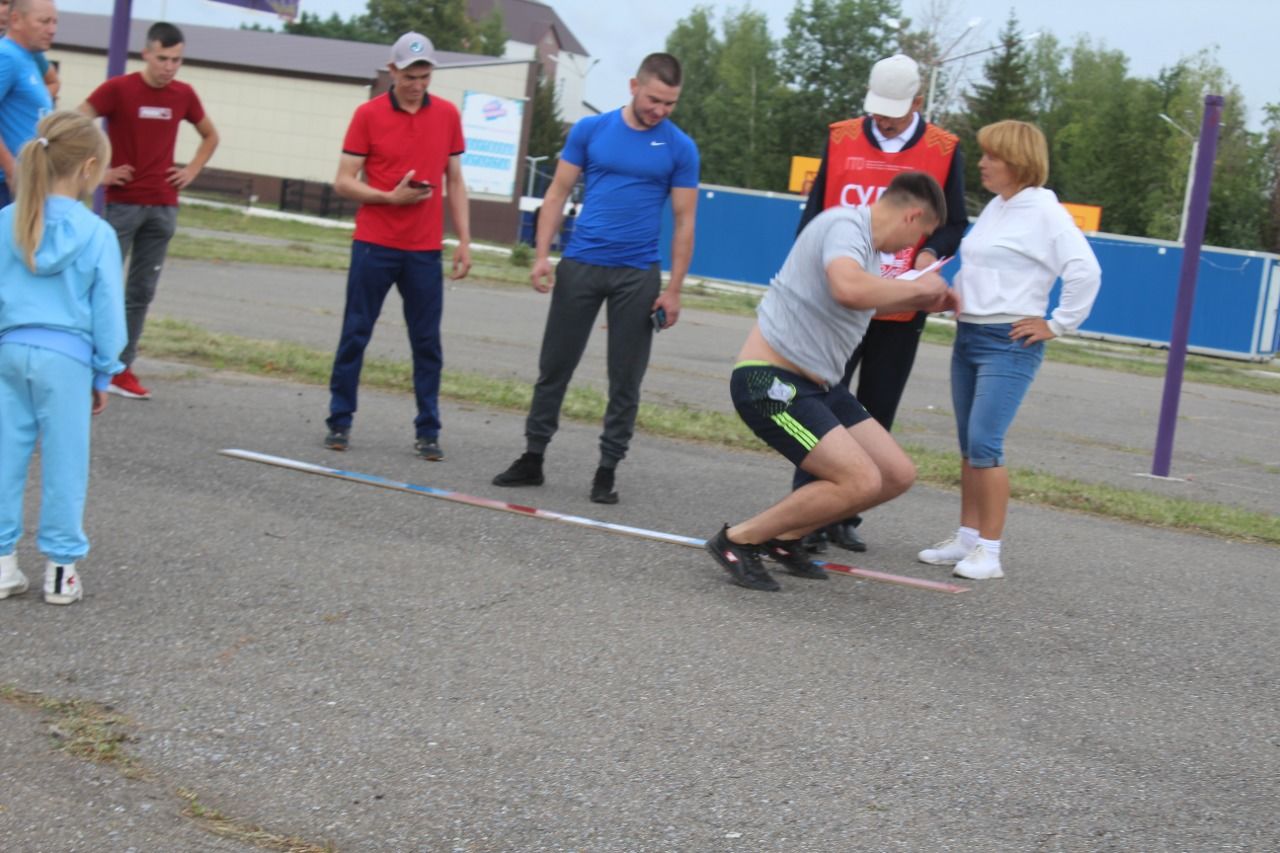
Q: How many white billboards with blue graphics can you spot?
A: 1